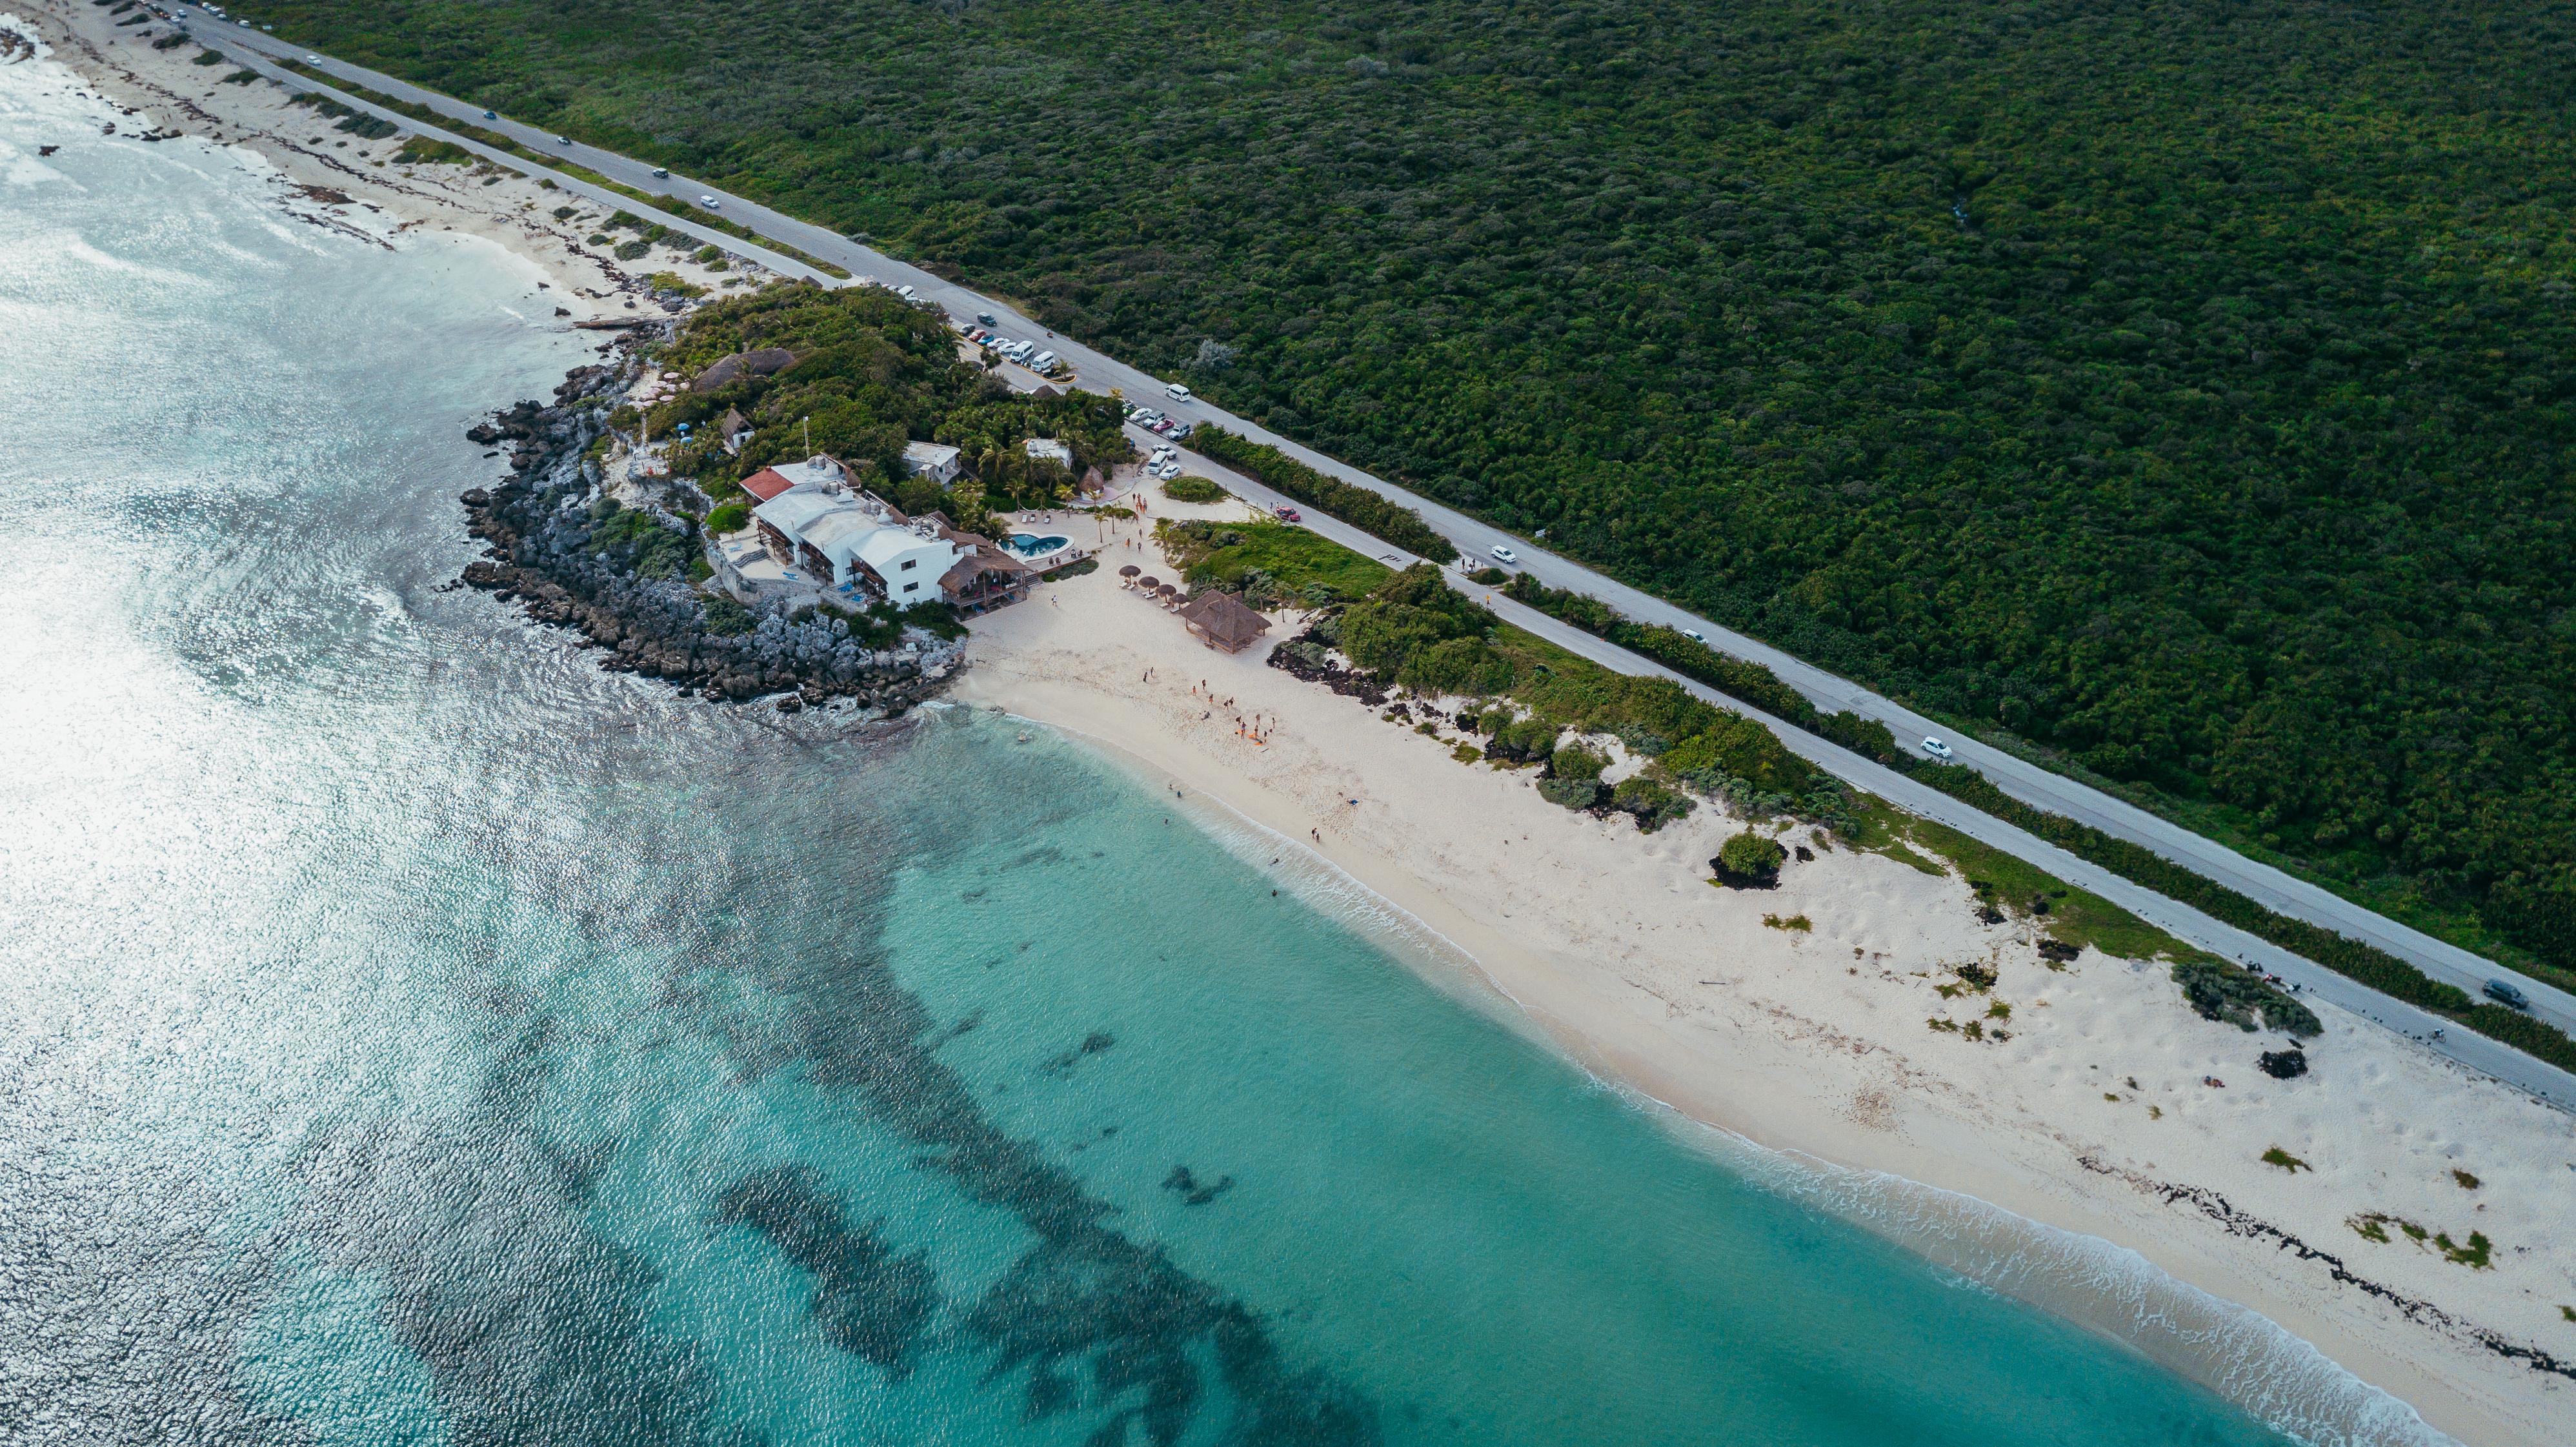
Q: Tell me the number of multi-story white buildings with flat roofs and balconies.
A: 1